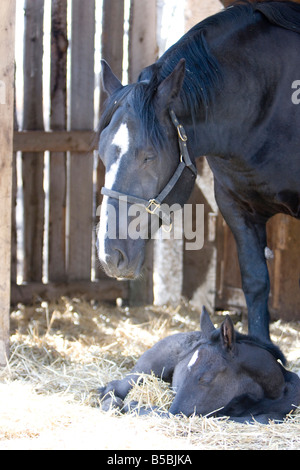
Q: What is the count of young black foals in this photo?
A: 1